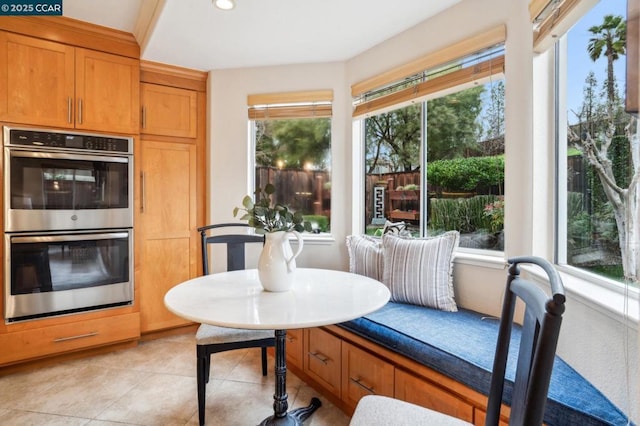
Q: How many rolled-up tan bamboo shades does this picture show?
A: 3